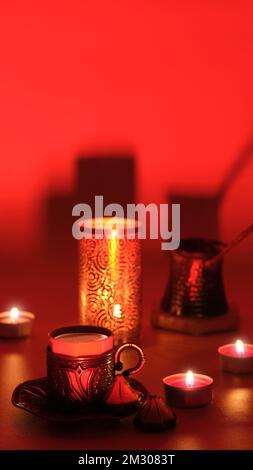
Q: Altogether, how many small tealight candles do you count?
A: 3